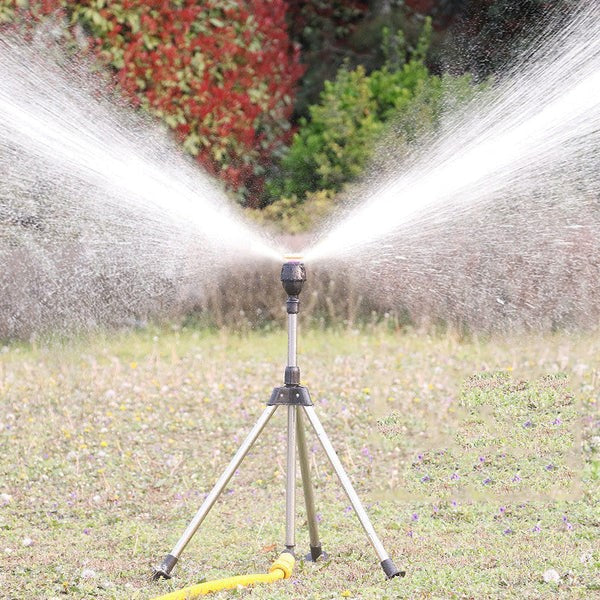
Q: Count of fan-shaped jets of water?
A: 2